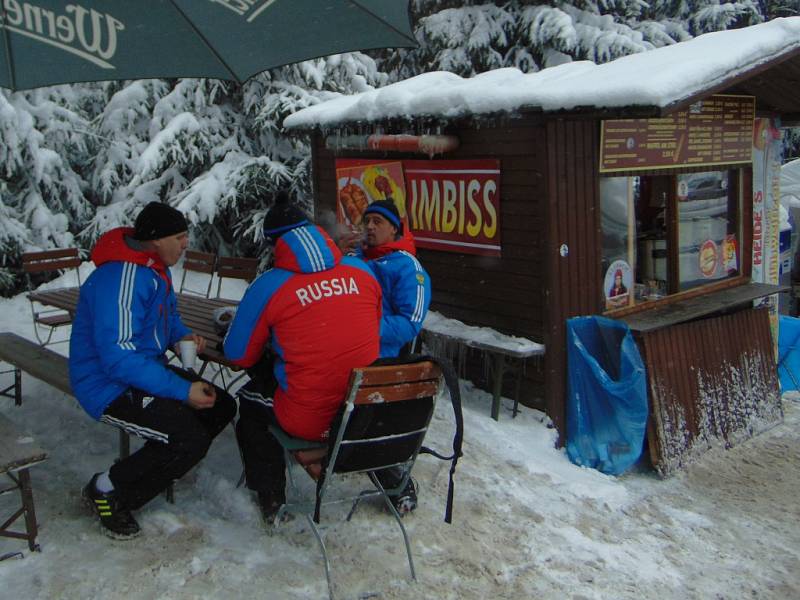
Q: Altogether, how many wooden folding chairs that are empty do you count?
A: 3